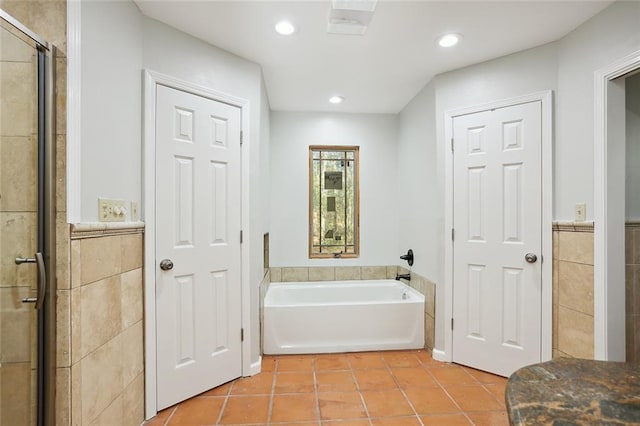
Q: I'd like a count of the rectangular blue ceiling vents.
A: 0